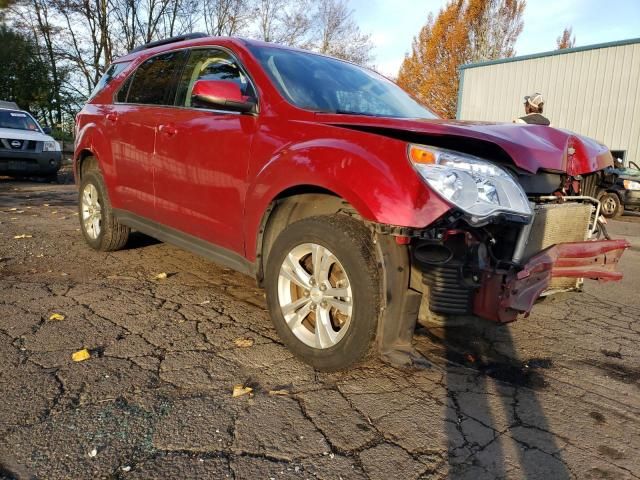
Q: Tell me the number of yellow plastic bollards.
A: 0